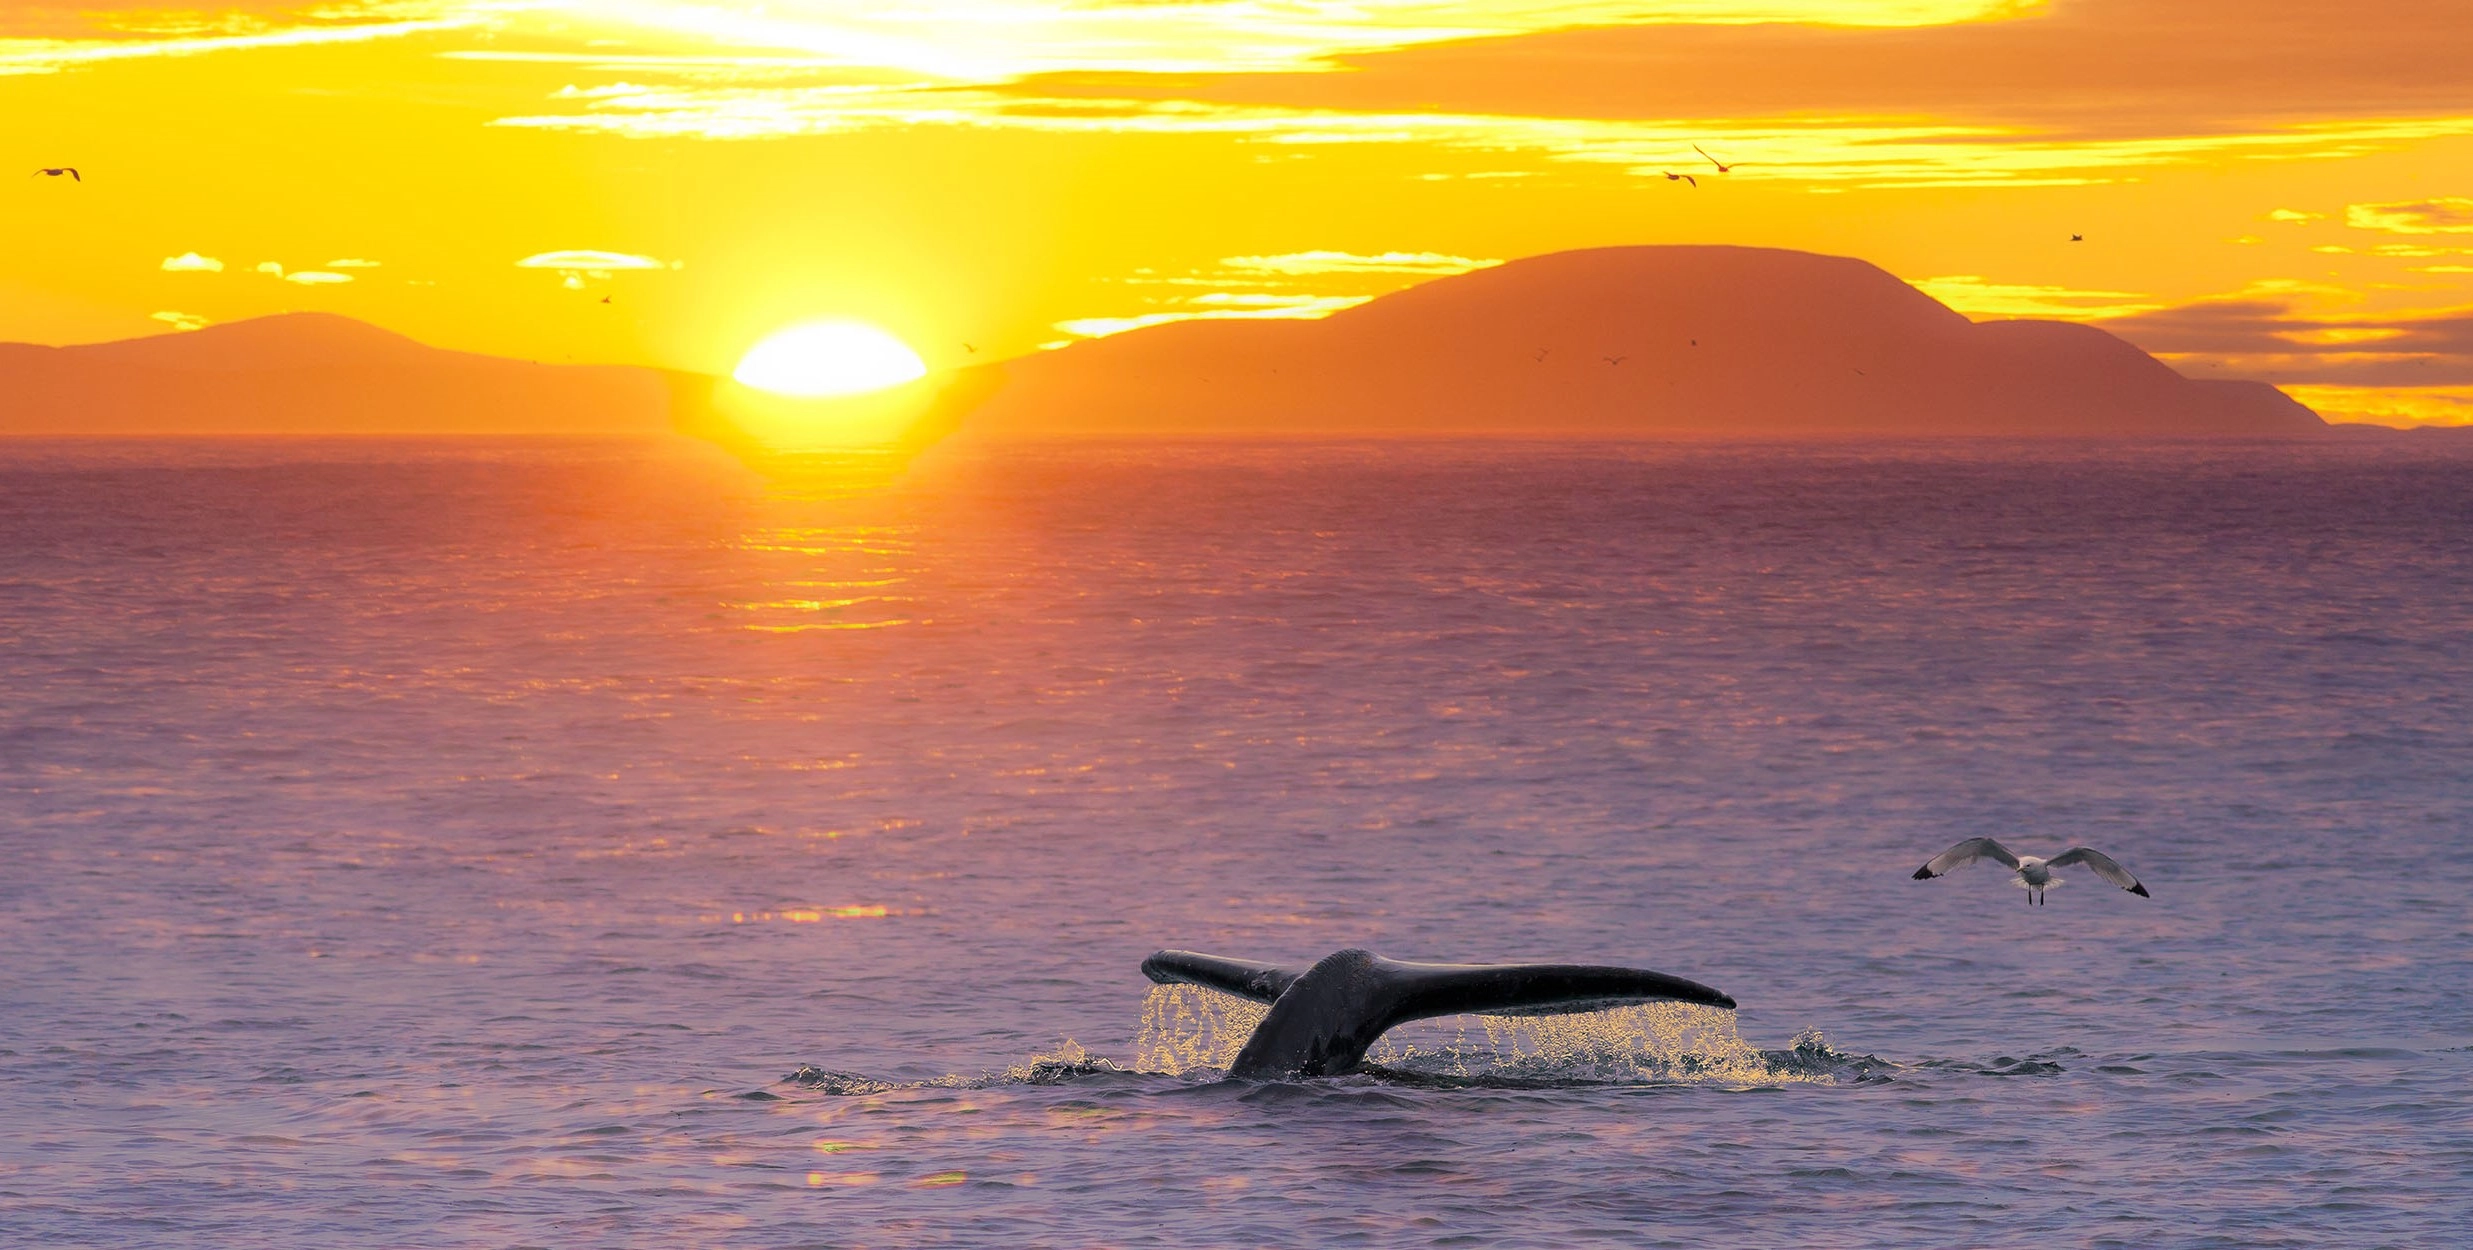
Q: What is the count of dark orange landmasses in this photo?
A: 2